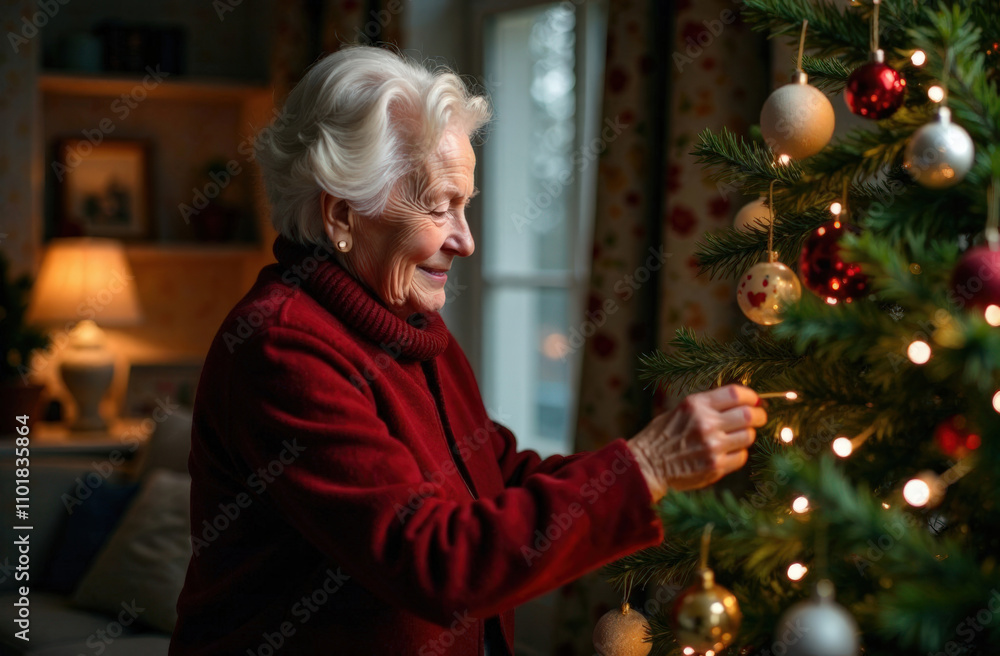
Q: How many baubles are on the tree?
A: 11